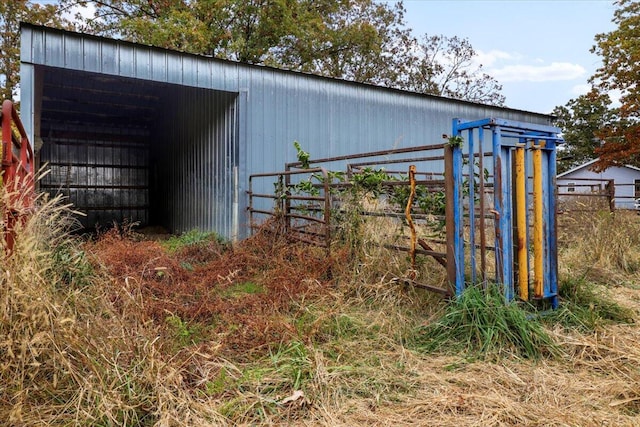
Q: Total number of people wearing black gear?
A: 0